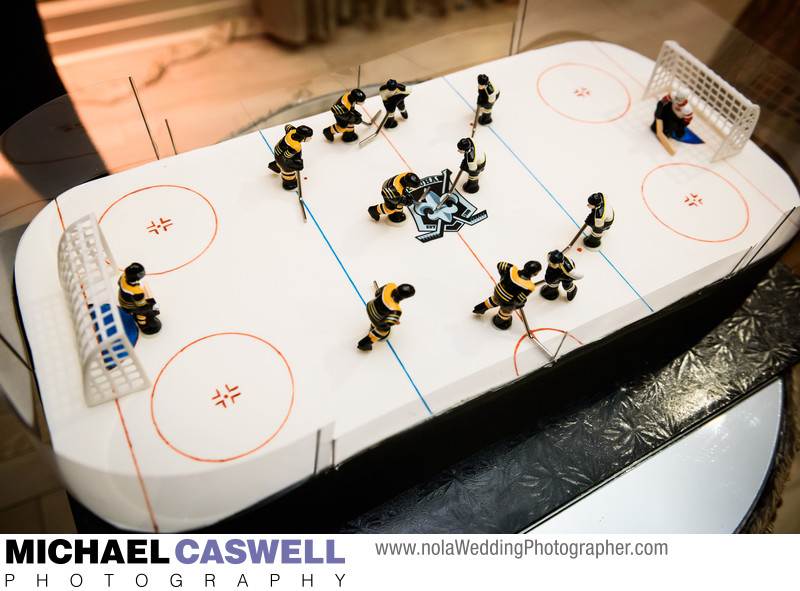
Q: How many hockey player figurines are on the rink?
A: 12